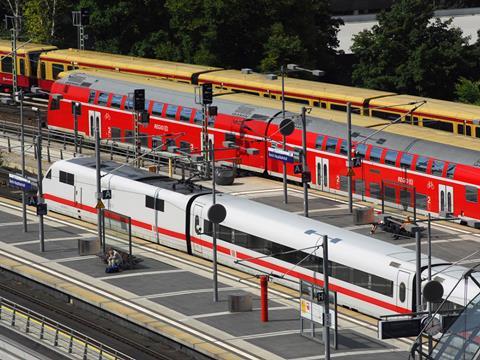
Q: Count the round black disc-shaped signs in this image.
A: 3